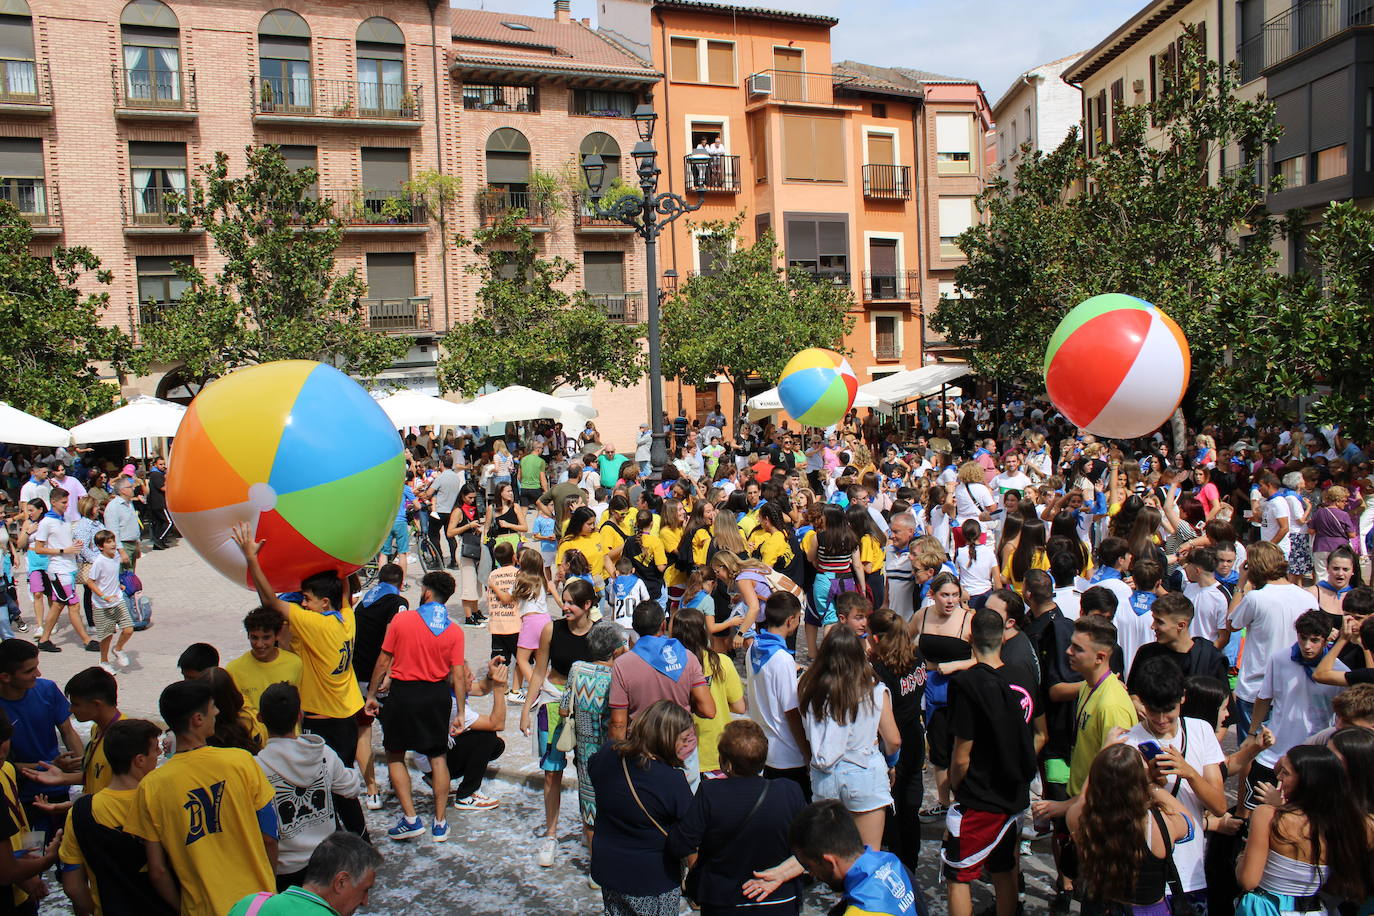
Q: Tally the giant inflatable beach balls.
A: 3